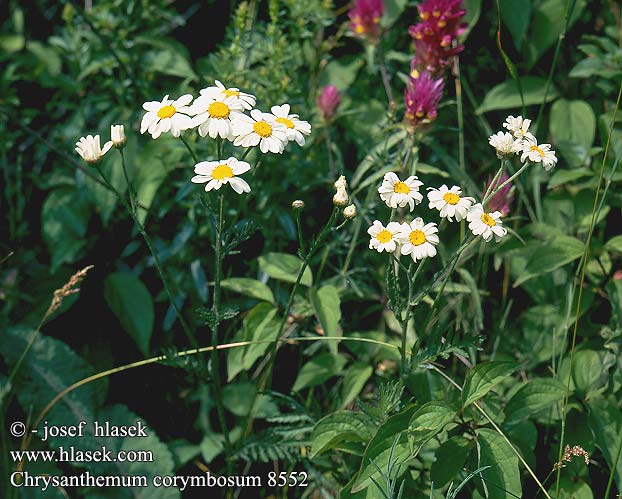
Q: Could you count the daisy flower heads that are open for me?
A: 14